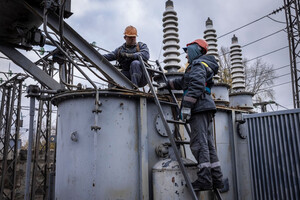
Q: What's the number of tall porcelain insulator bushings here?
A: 3